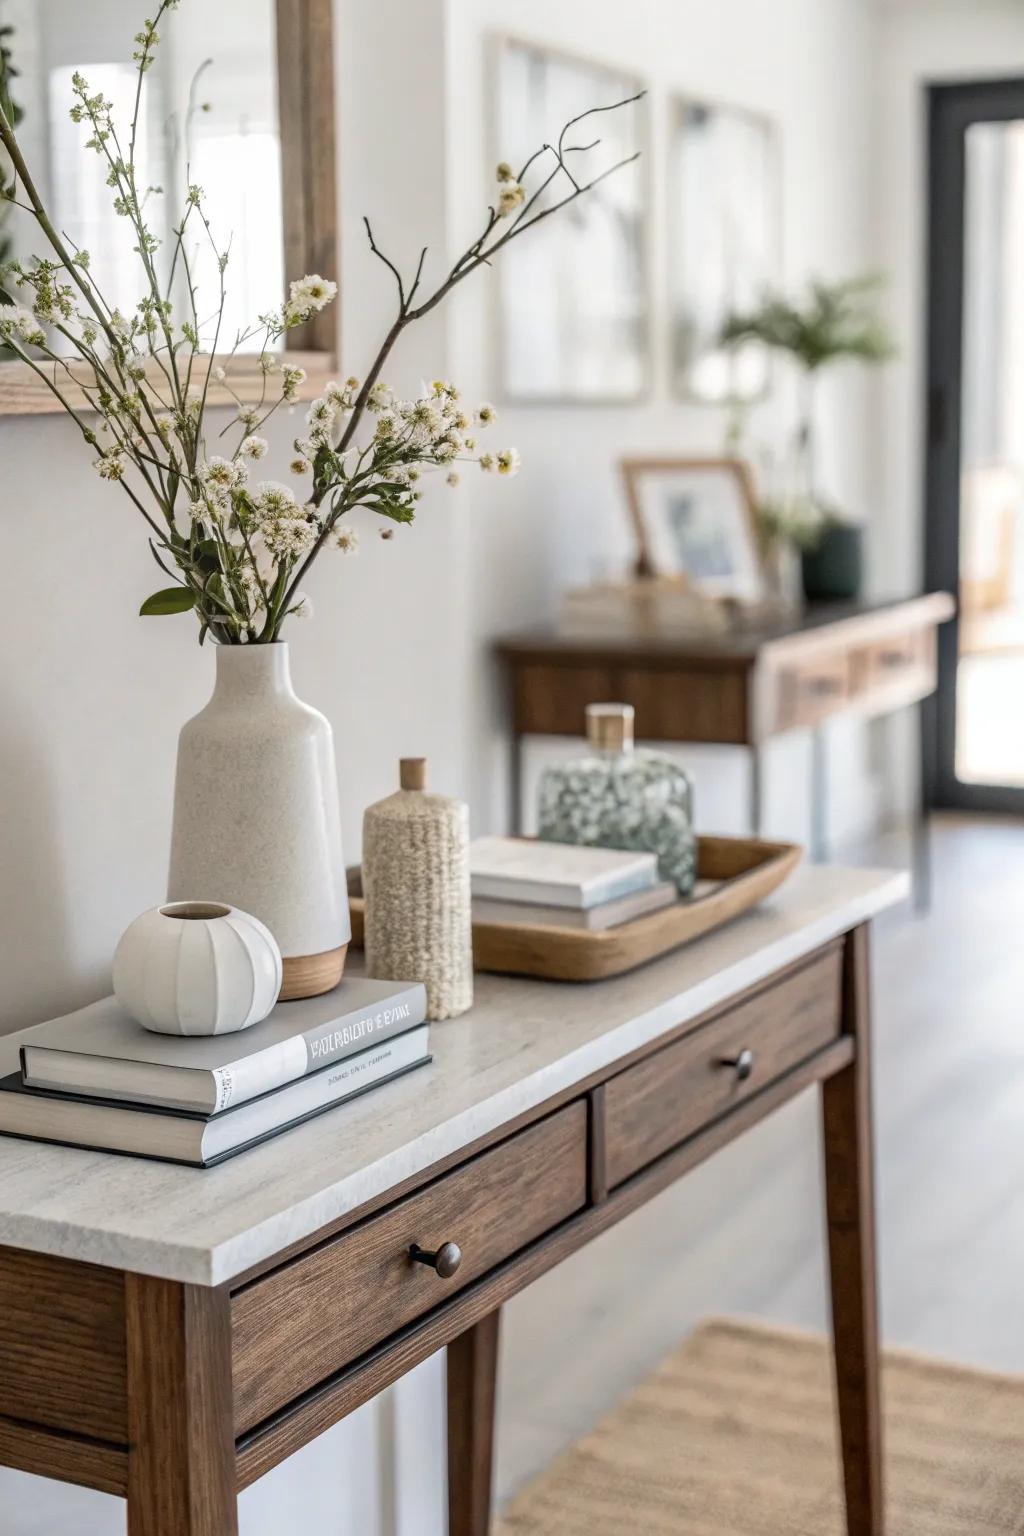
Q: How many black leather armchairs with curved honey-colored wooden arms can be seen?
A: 0